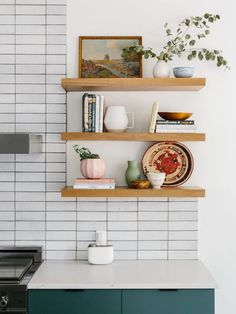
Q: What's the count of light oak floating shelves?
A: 3